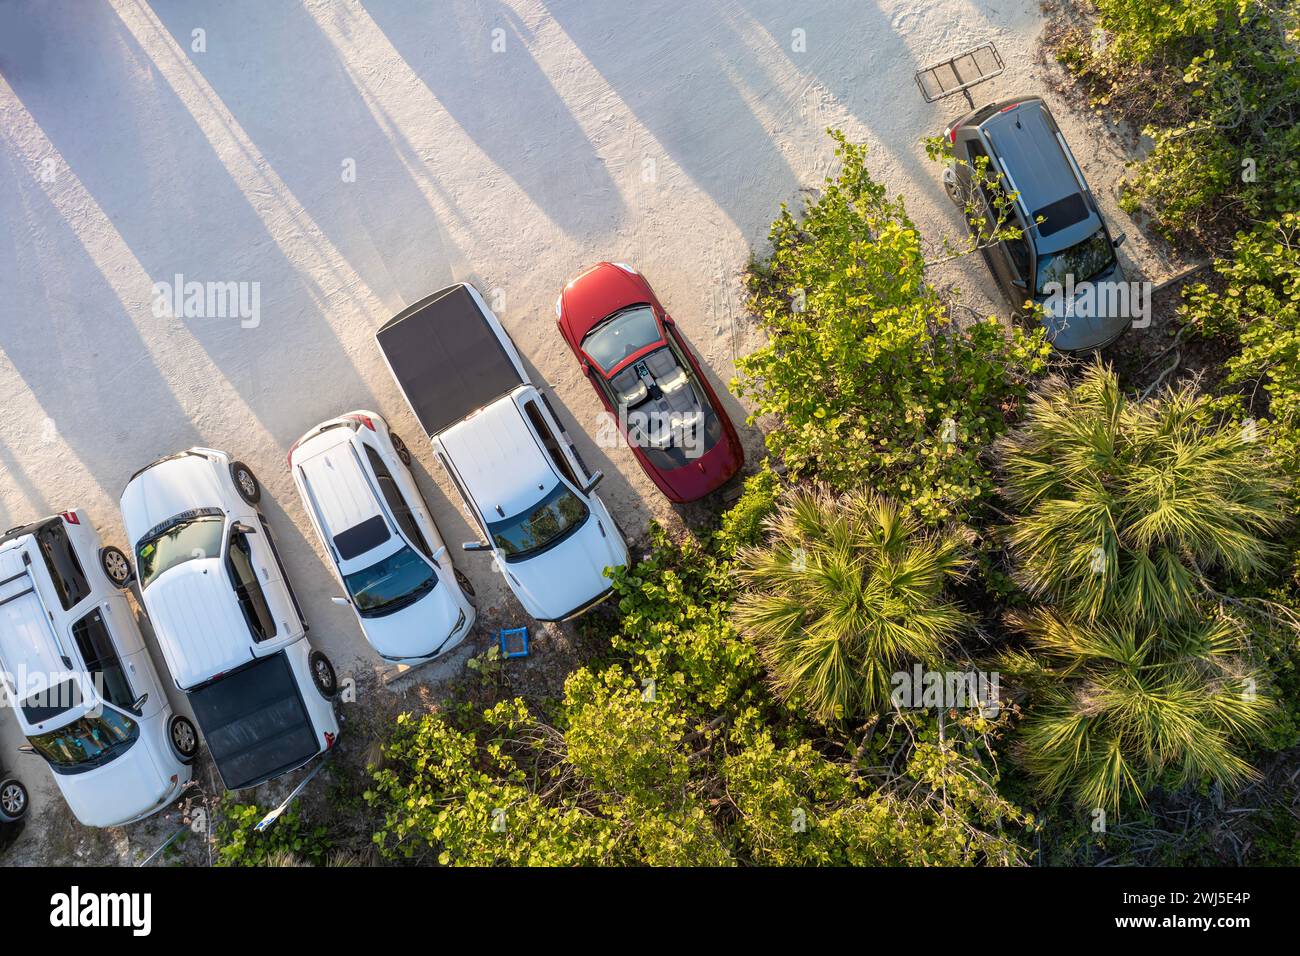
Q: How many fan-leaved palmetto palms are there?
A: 3